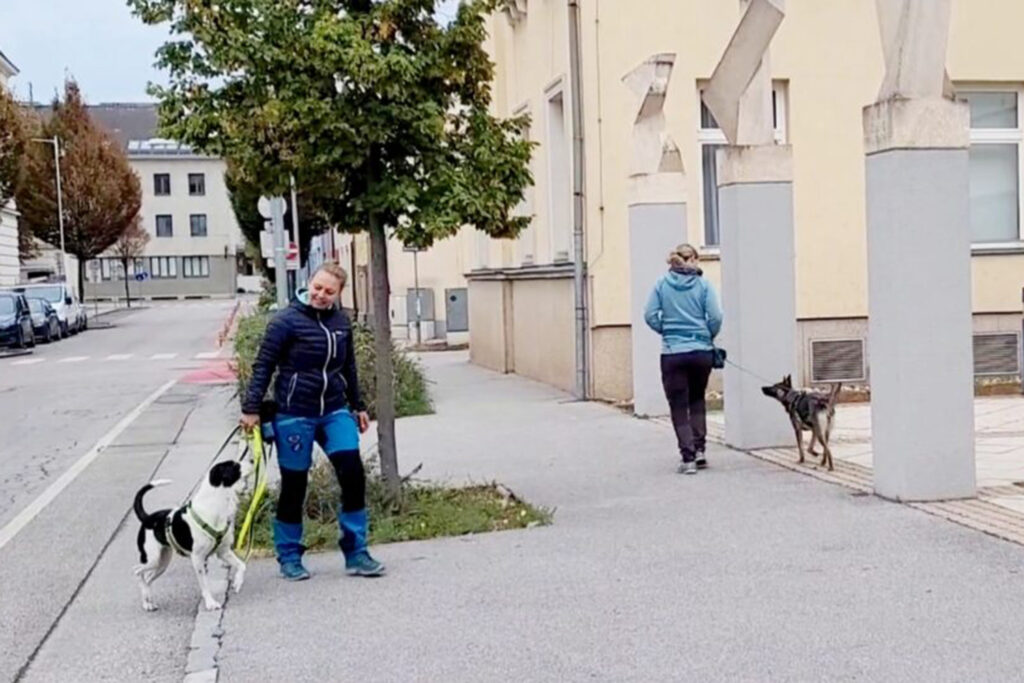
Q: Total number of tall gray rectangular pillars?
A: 3